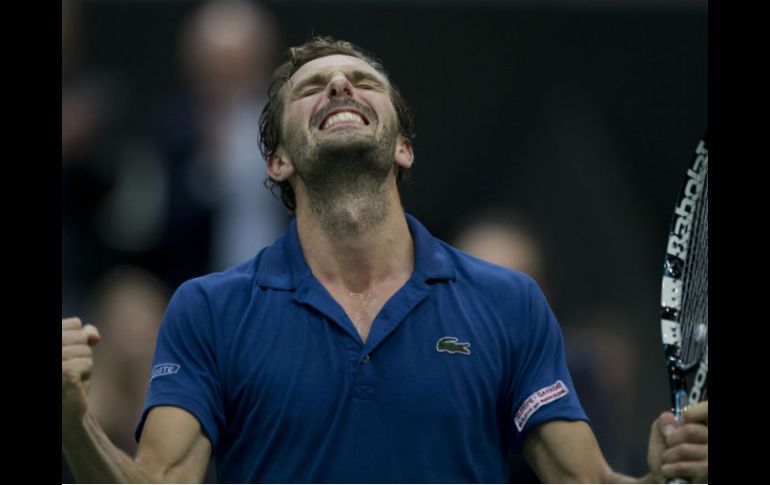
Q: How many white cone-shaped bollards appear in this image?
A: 0